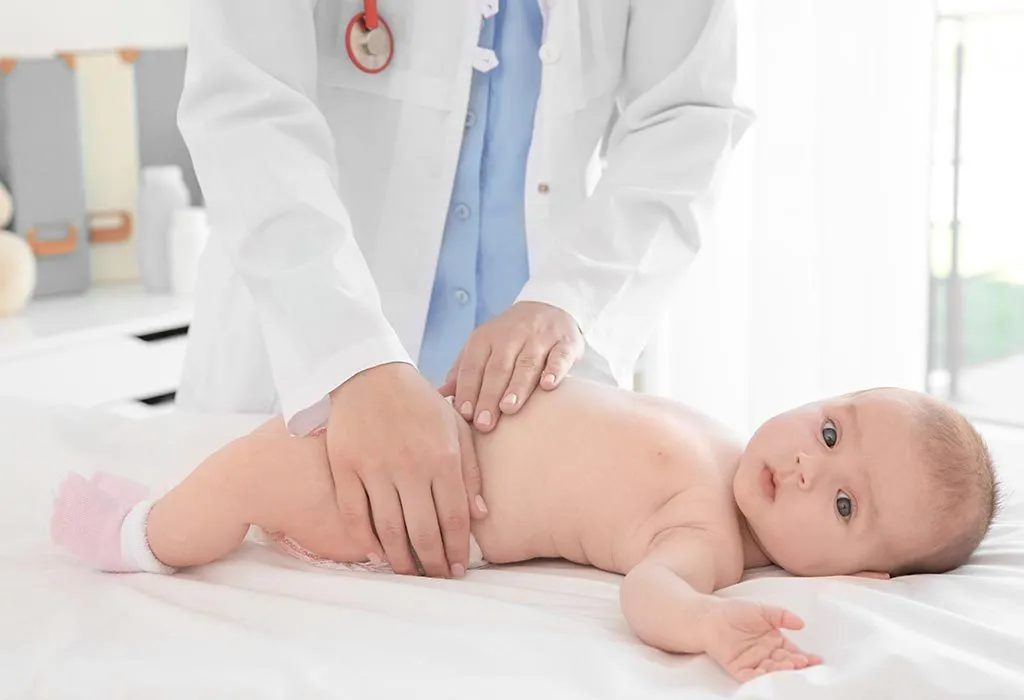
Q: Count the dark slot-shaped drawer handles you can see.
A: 2